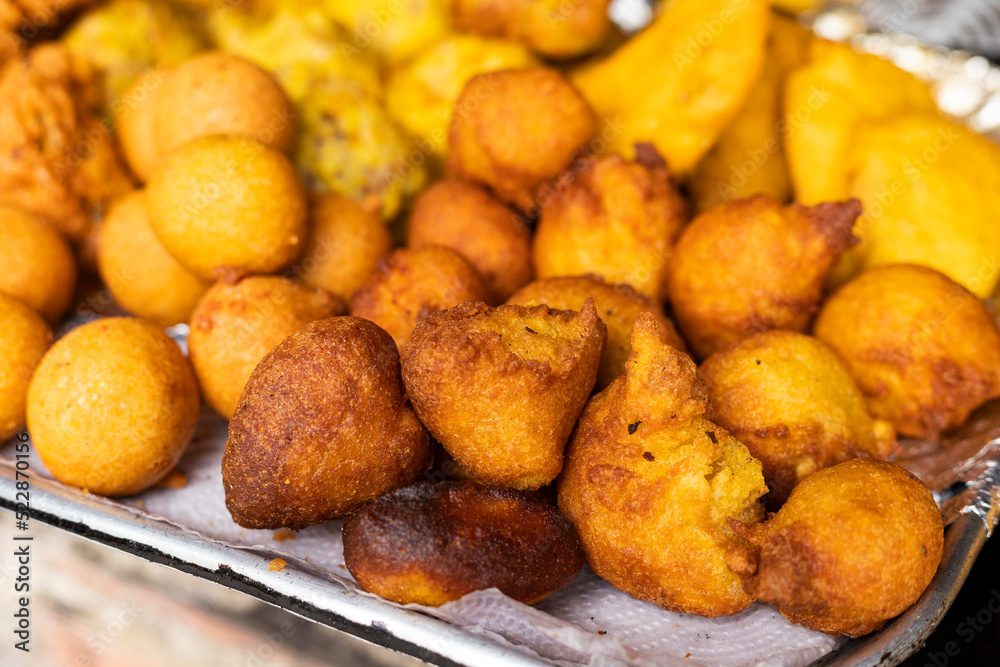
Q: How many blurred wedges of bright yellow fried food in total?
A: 4